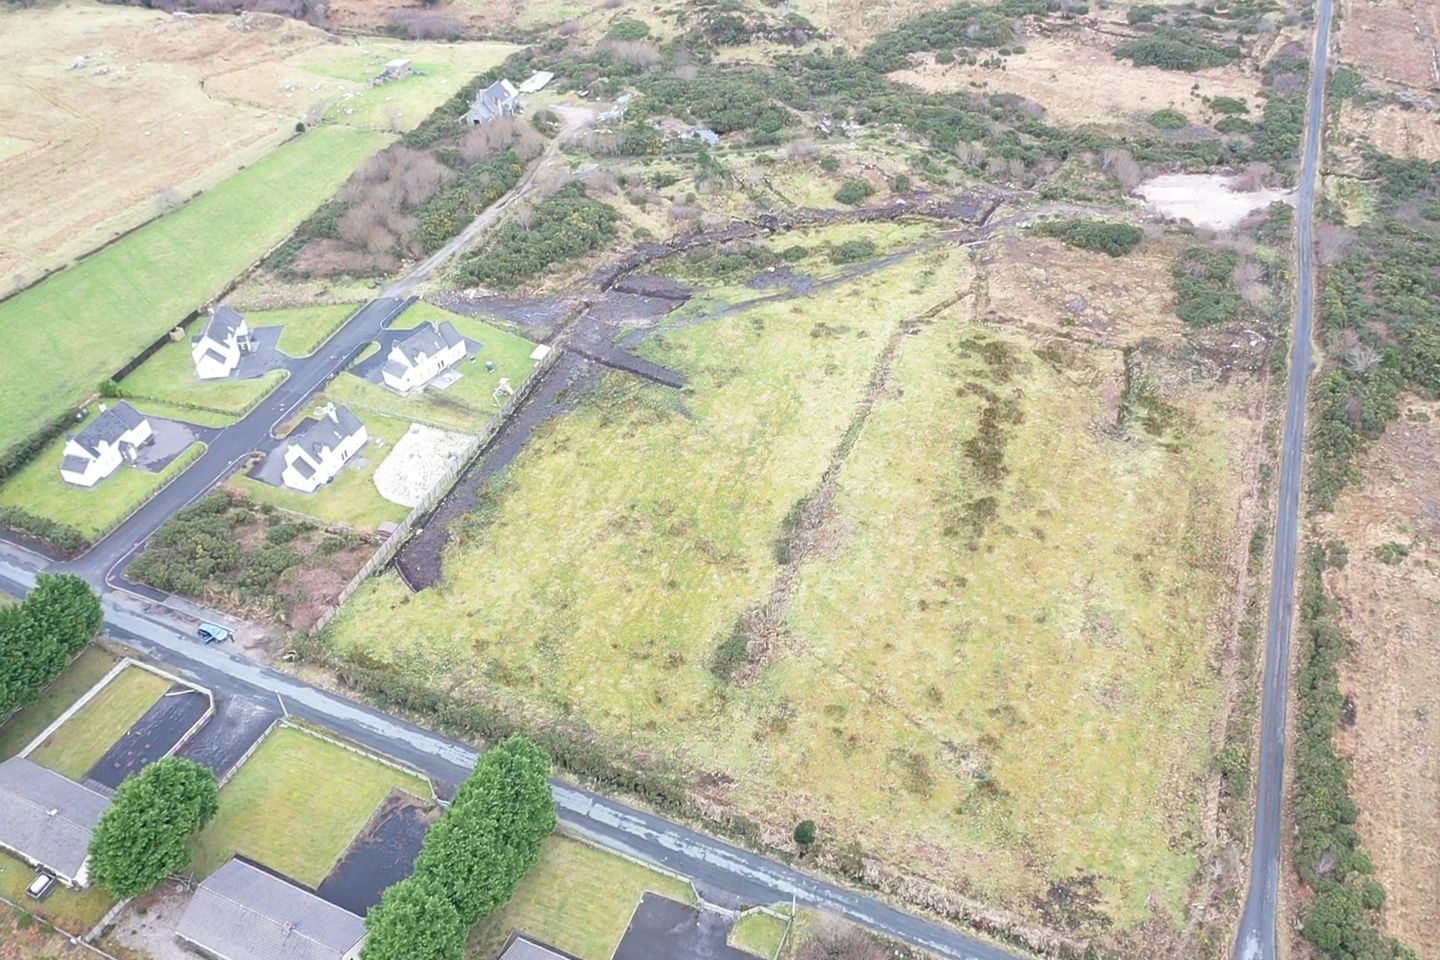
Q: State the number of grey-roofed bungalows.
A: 3